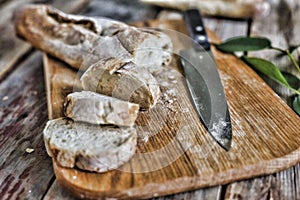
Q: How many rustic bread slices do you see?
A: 3